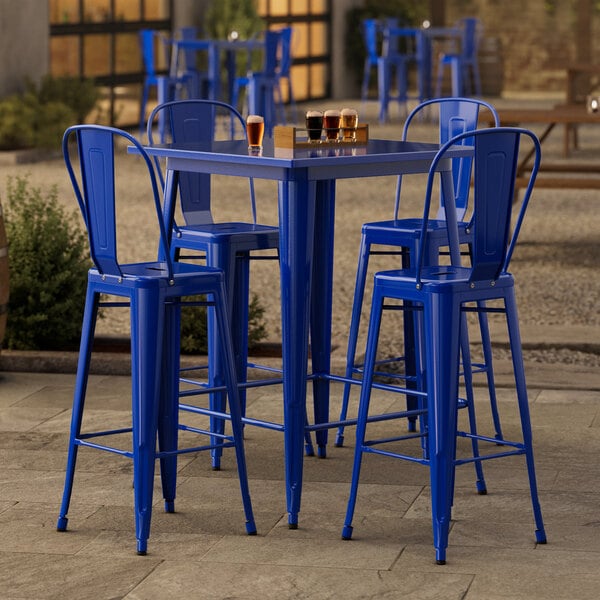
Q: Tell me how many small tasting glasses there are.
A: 4